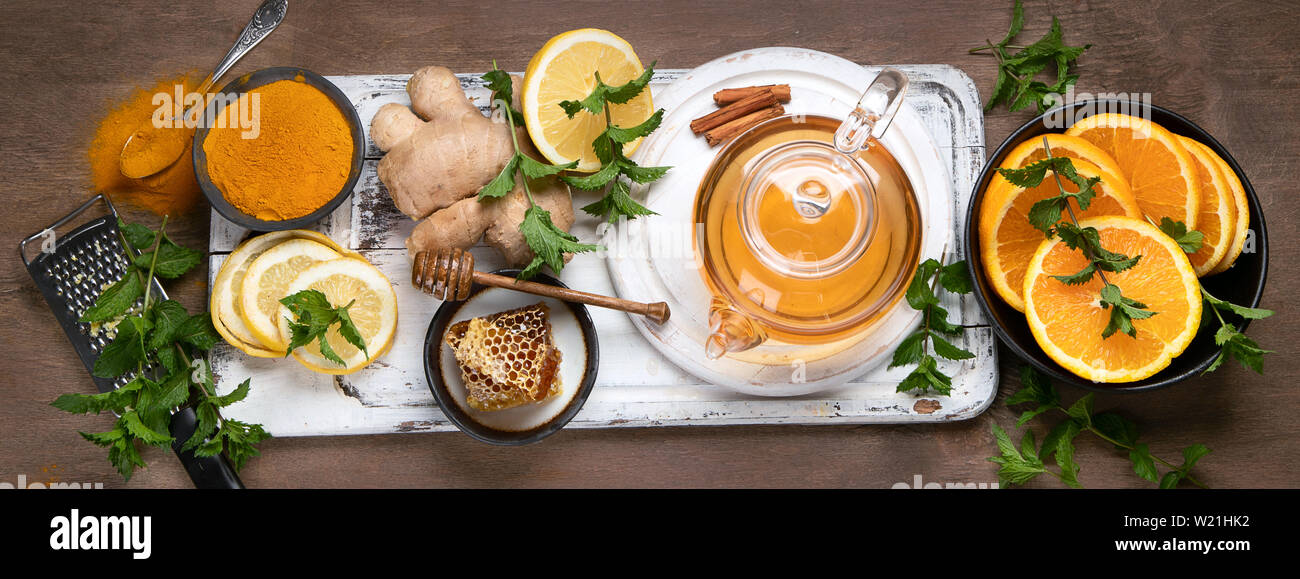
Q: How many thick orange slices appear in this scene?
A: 6